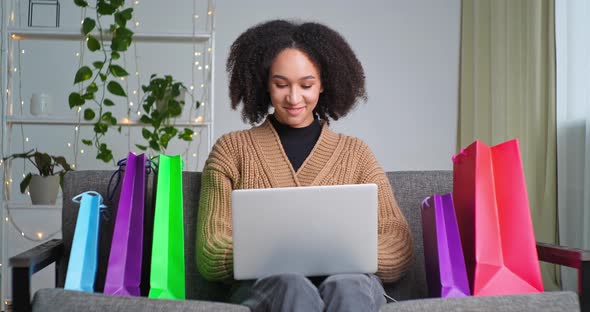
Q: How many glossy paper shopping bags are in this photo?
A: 5